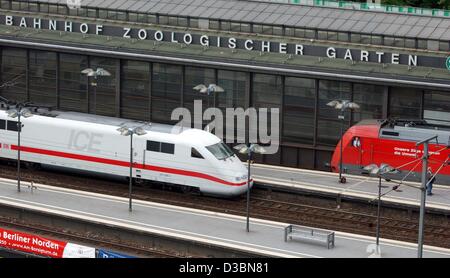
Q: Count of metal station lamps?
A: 7